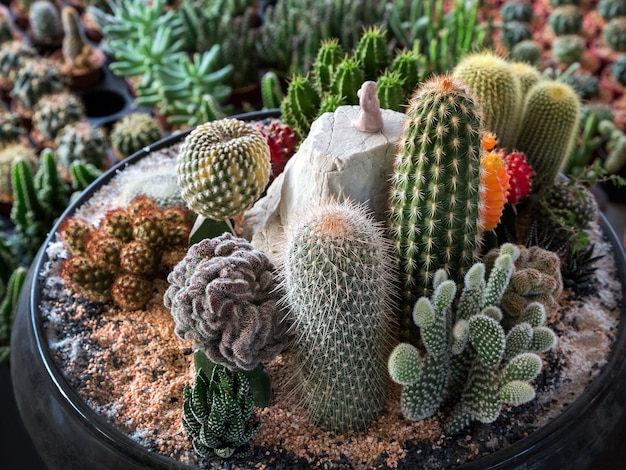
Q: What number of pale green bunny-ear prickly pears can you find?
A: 1